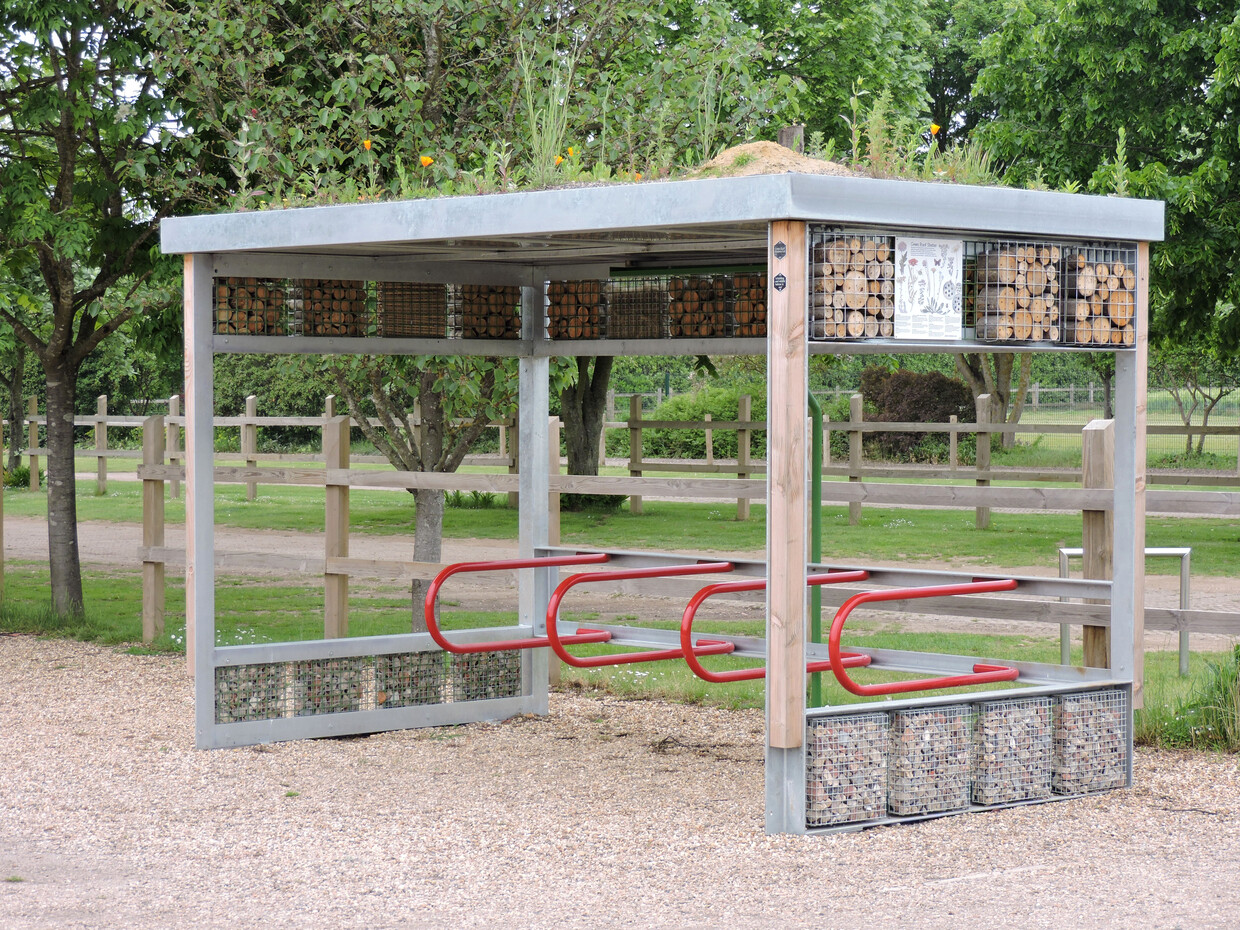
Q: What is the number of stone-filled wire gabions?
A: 8